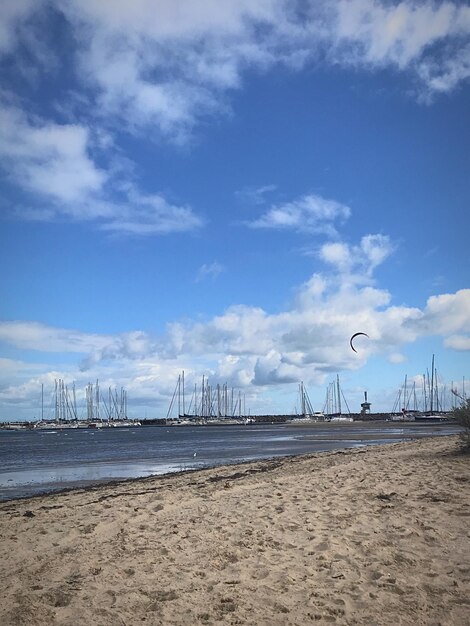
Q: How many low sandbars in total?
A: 2